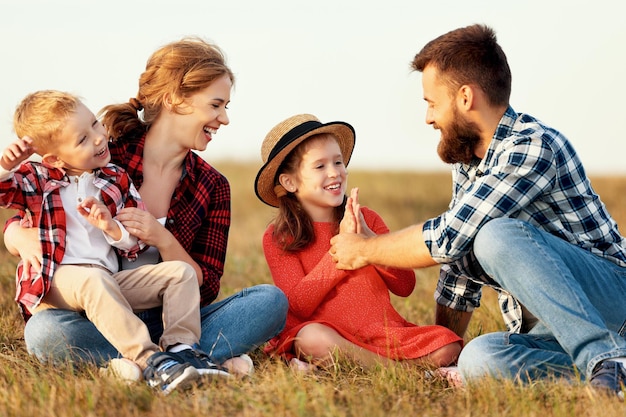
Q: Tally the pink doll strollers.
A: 0